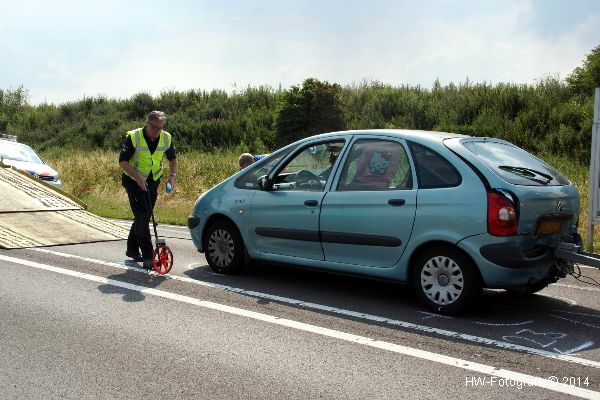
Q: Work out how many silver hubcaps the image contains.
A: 2